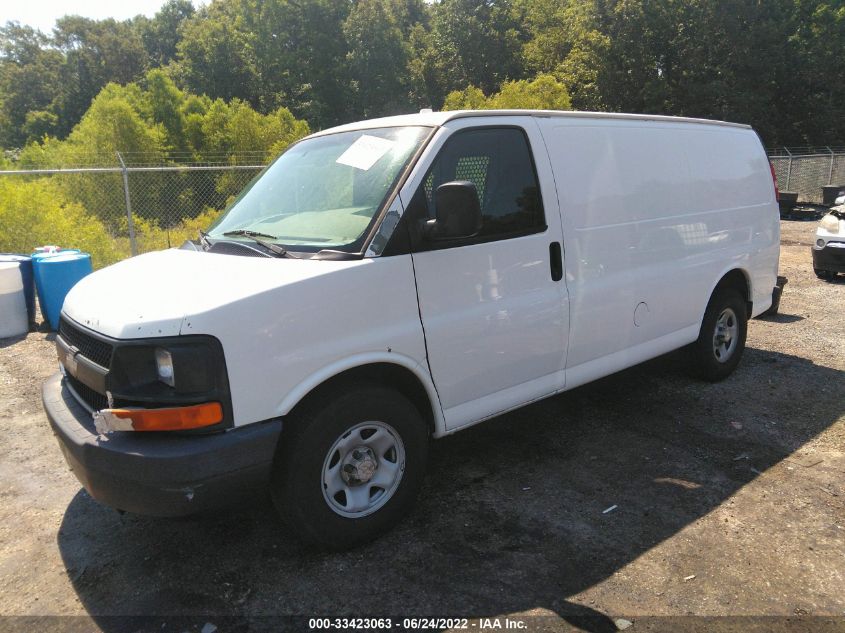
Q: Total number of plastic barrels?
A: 4